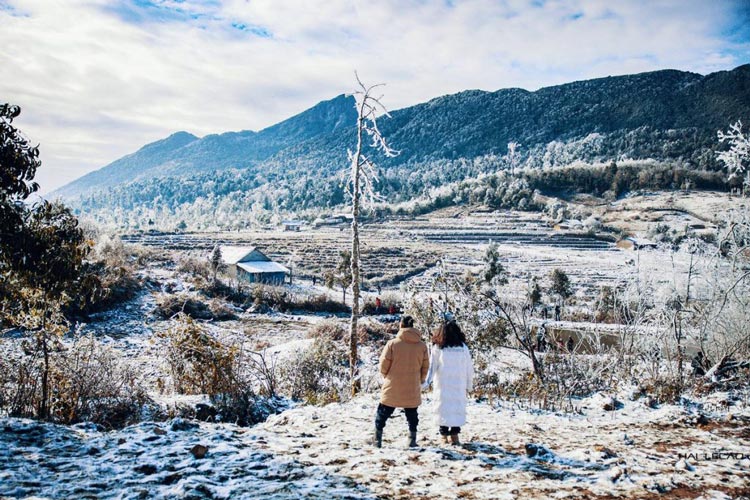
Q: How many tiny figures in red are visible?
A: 2